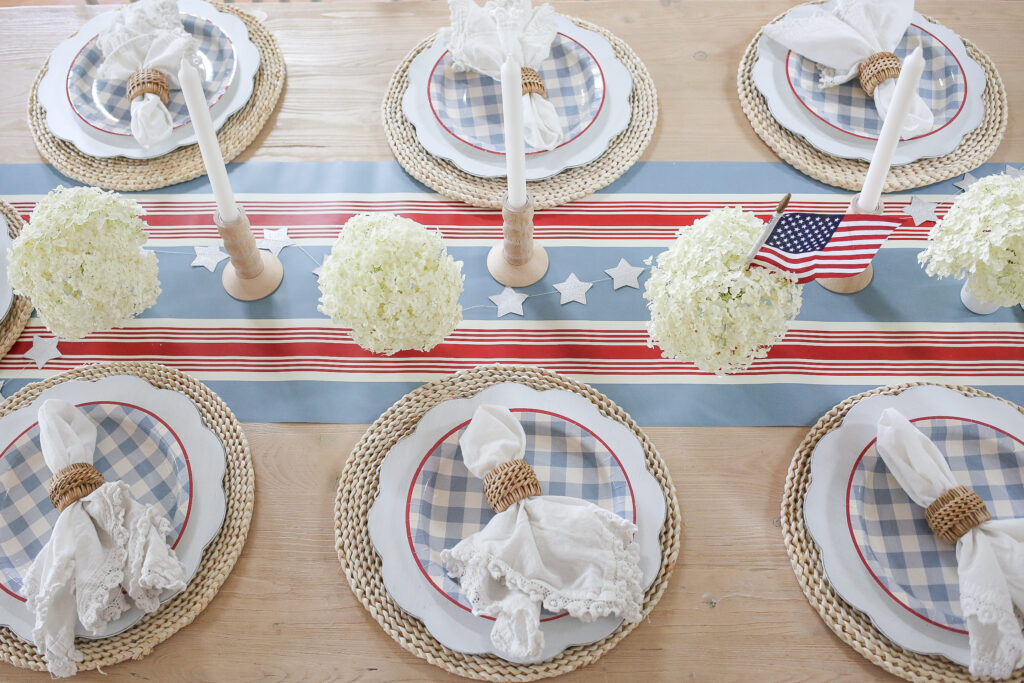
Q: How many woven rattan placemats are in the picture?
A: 7